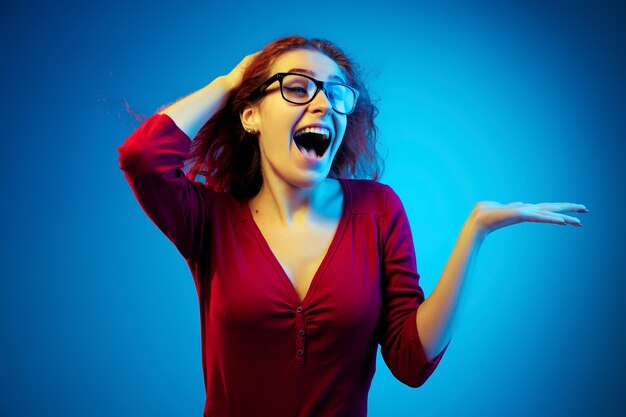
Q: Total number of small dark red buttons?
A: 3